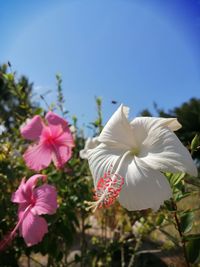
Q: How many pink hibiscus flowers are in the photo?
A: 2